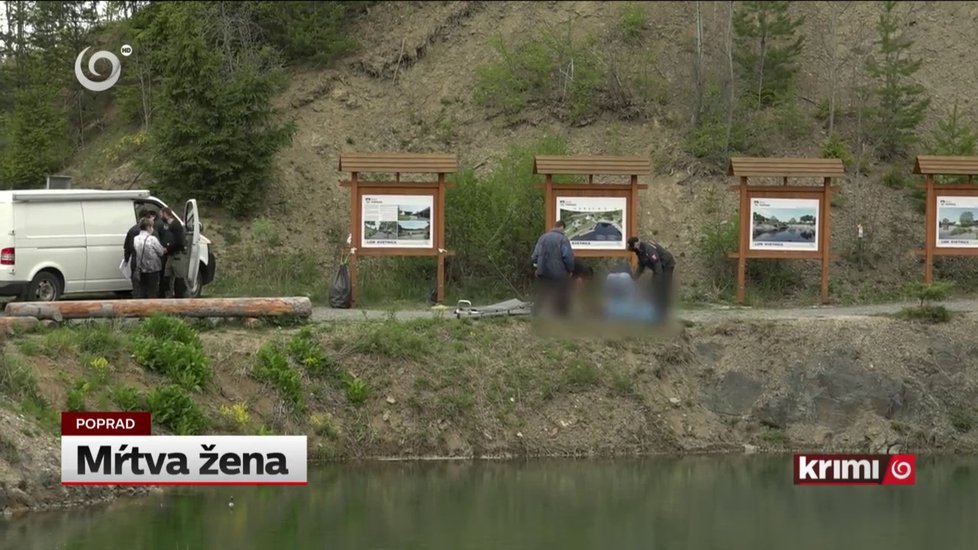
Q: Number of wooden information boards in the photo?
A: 4